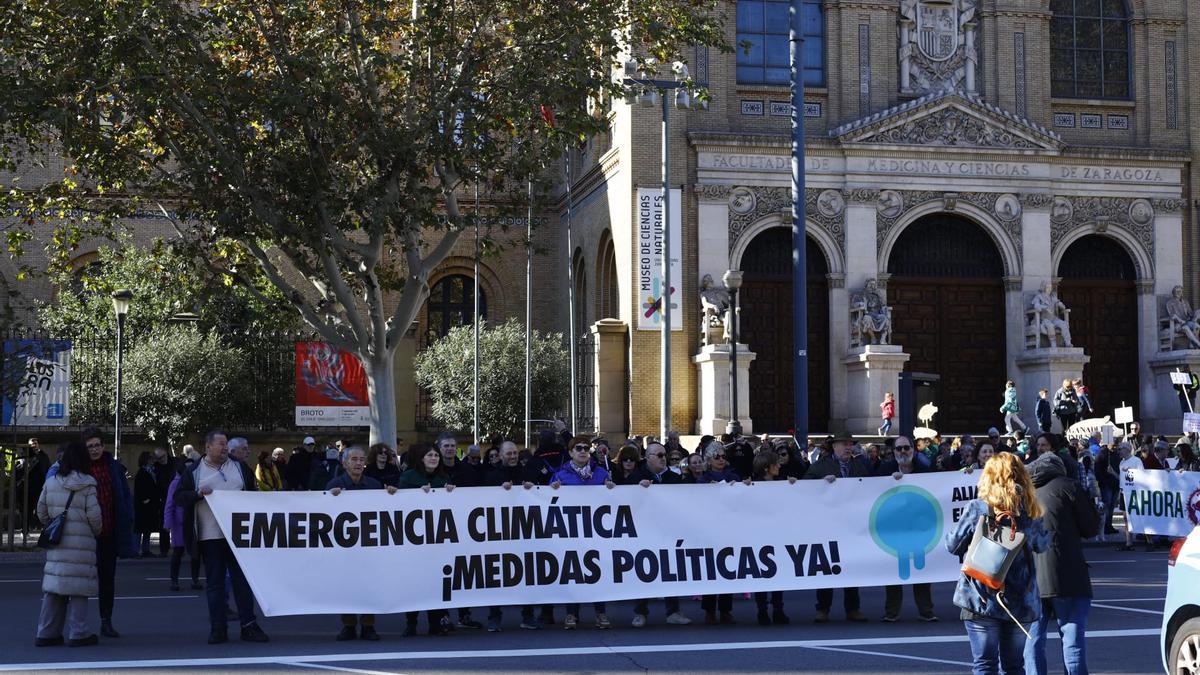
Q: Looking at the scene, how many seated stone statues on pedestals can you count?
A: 4